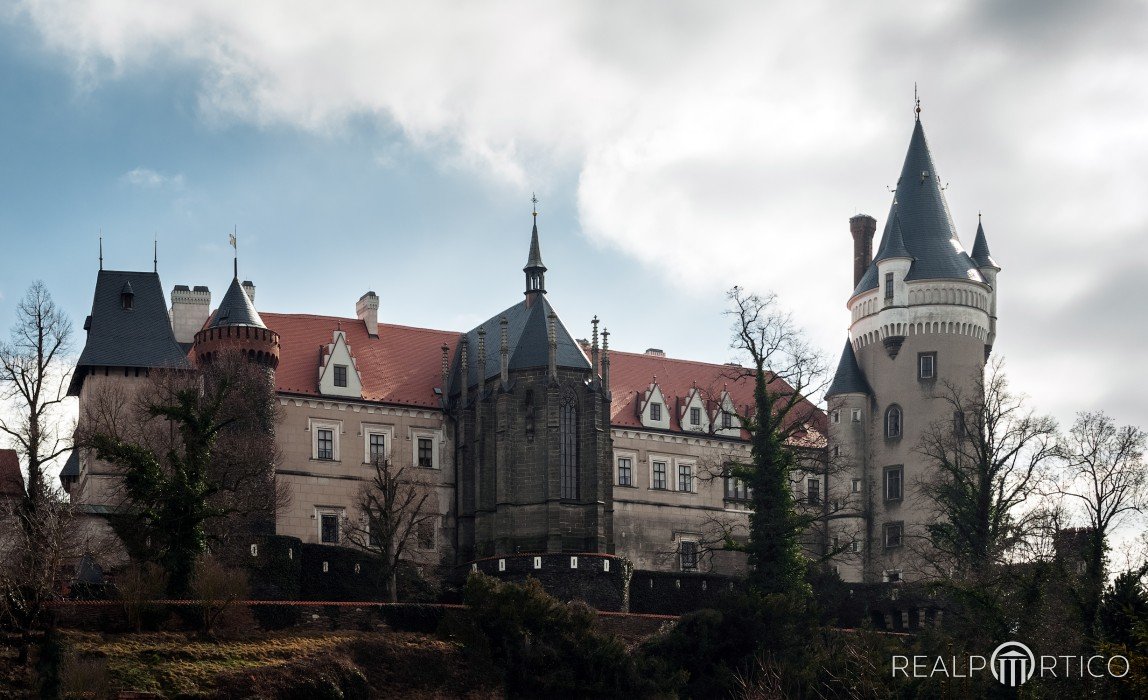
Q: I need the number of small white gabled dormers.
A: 4